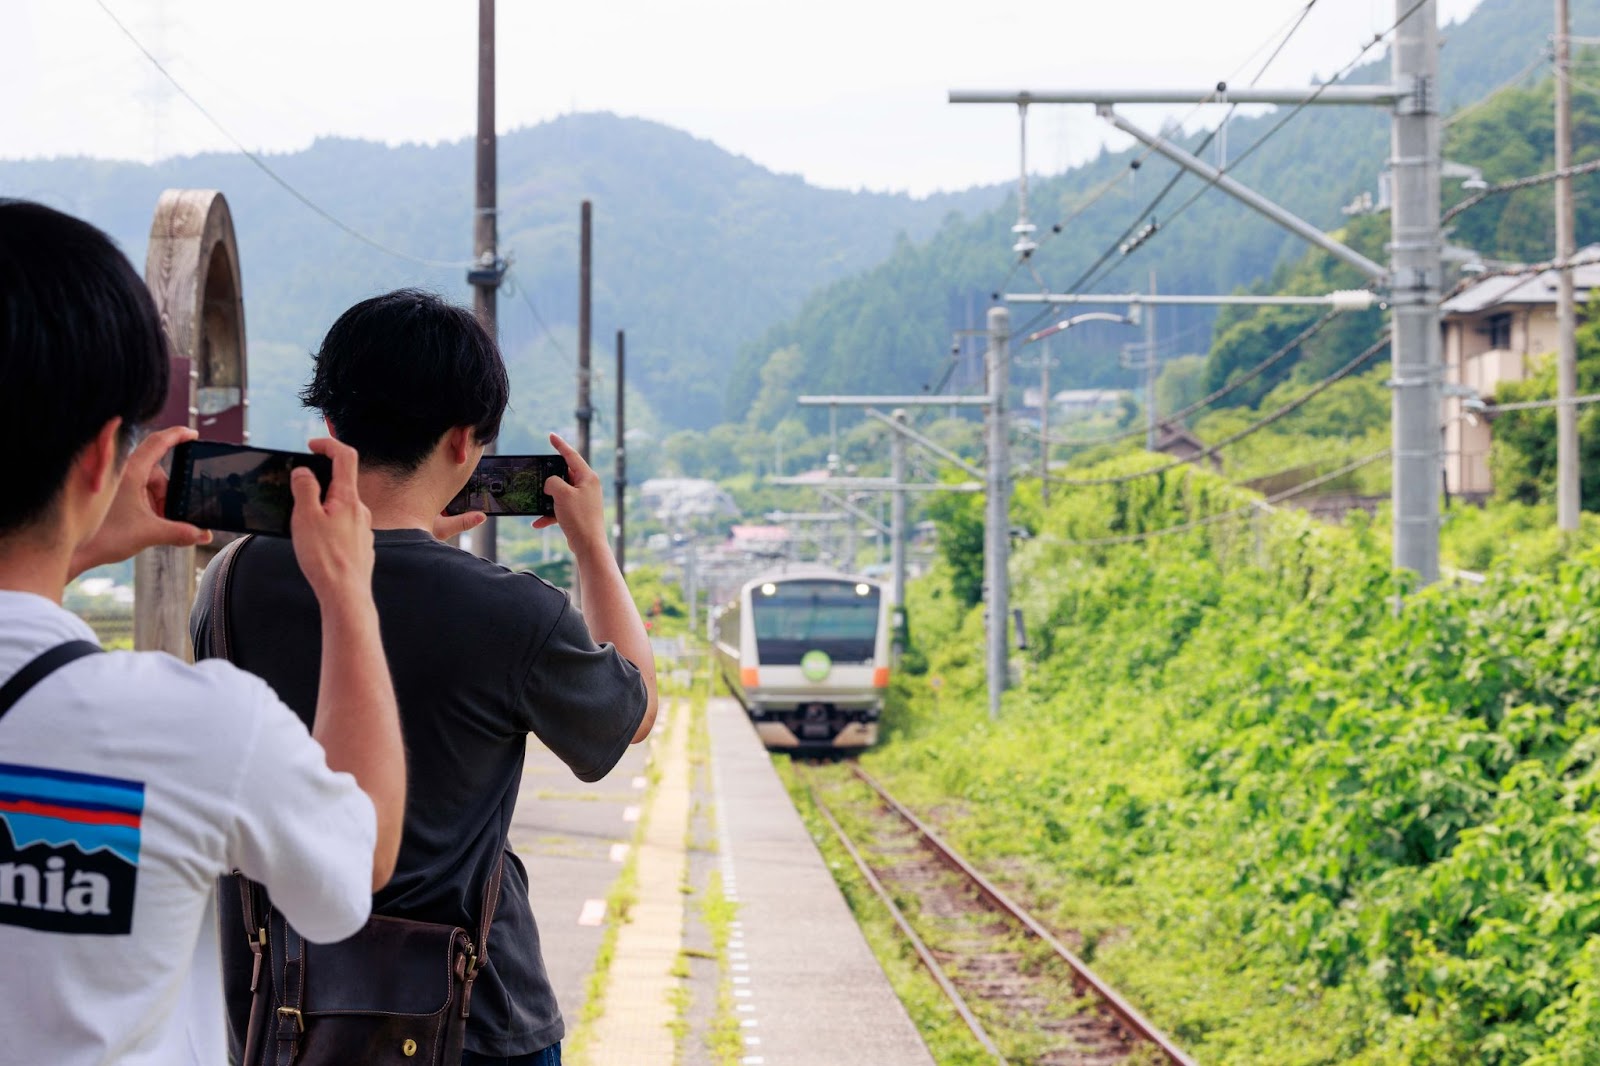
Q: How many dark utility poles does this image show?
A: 3